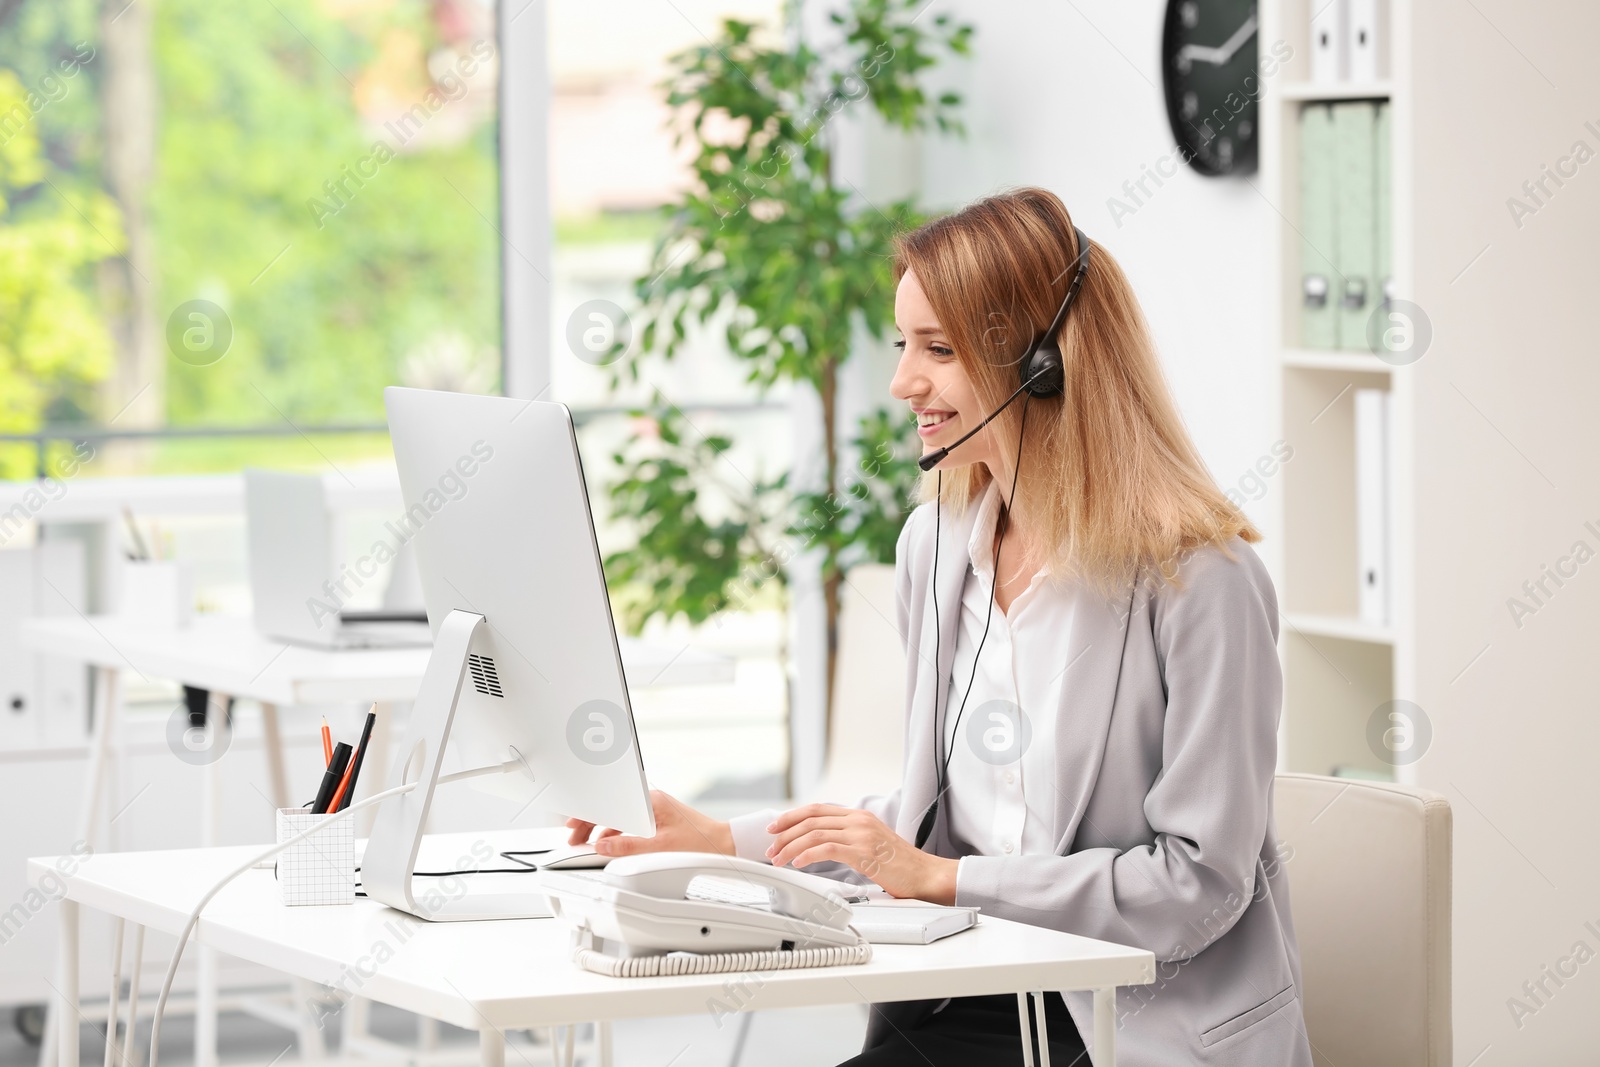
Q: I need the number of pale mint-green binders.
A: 3